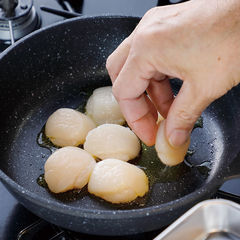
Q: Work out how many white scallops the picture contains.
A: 6